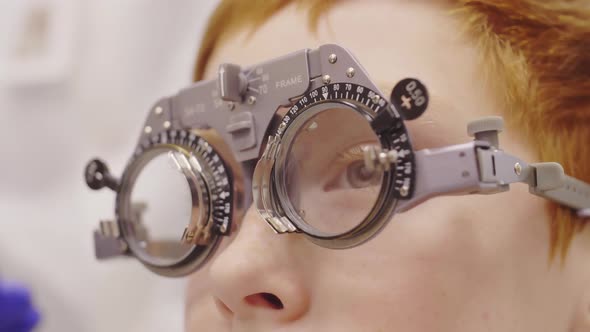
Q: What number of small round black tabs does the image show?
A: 2